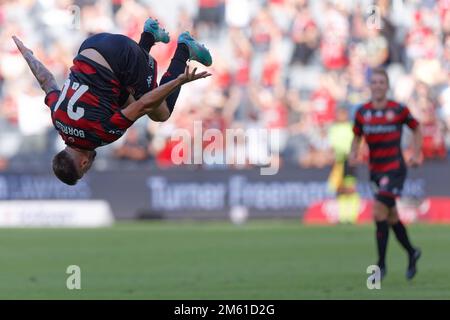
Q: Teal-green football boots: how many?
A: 2